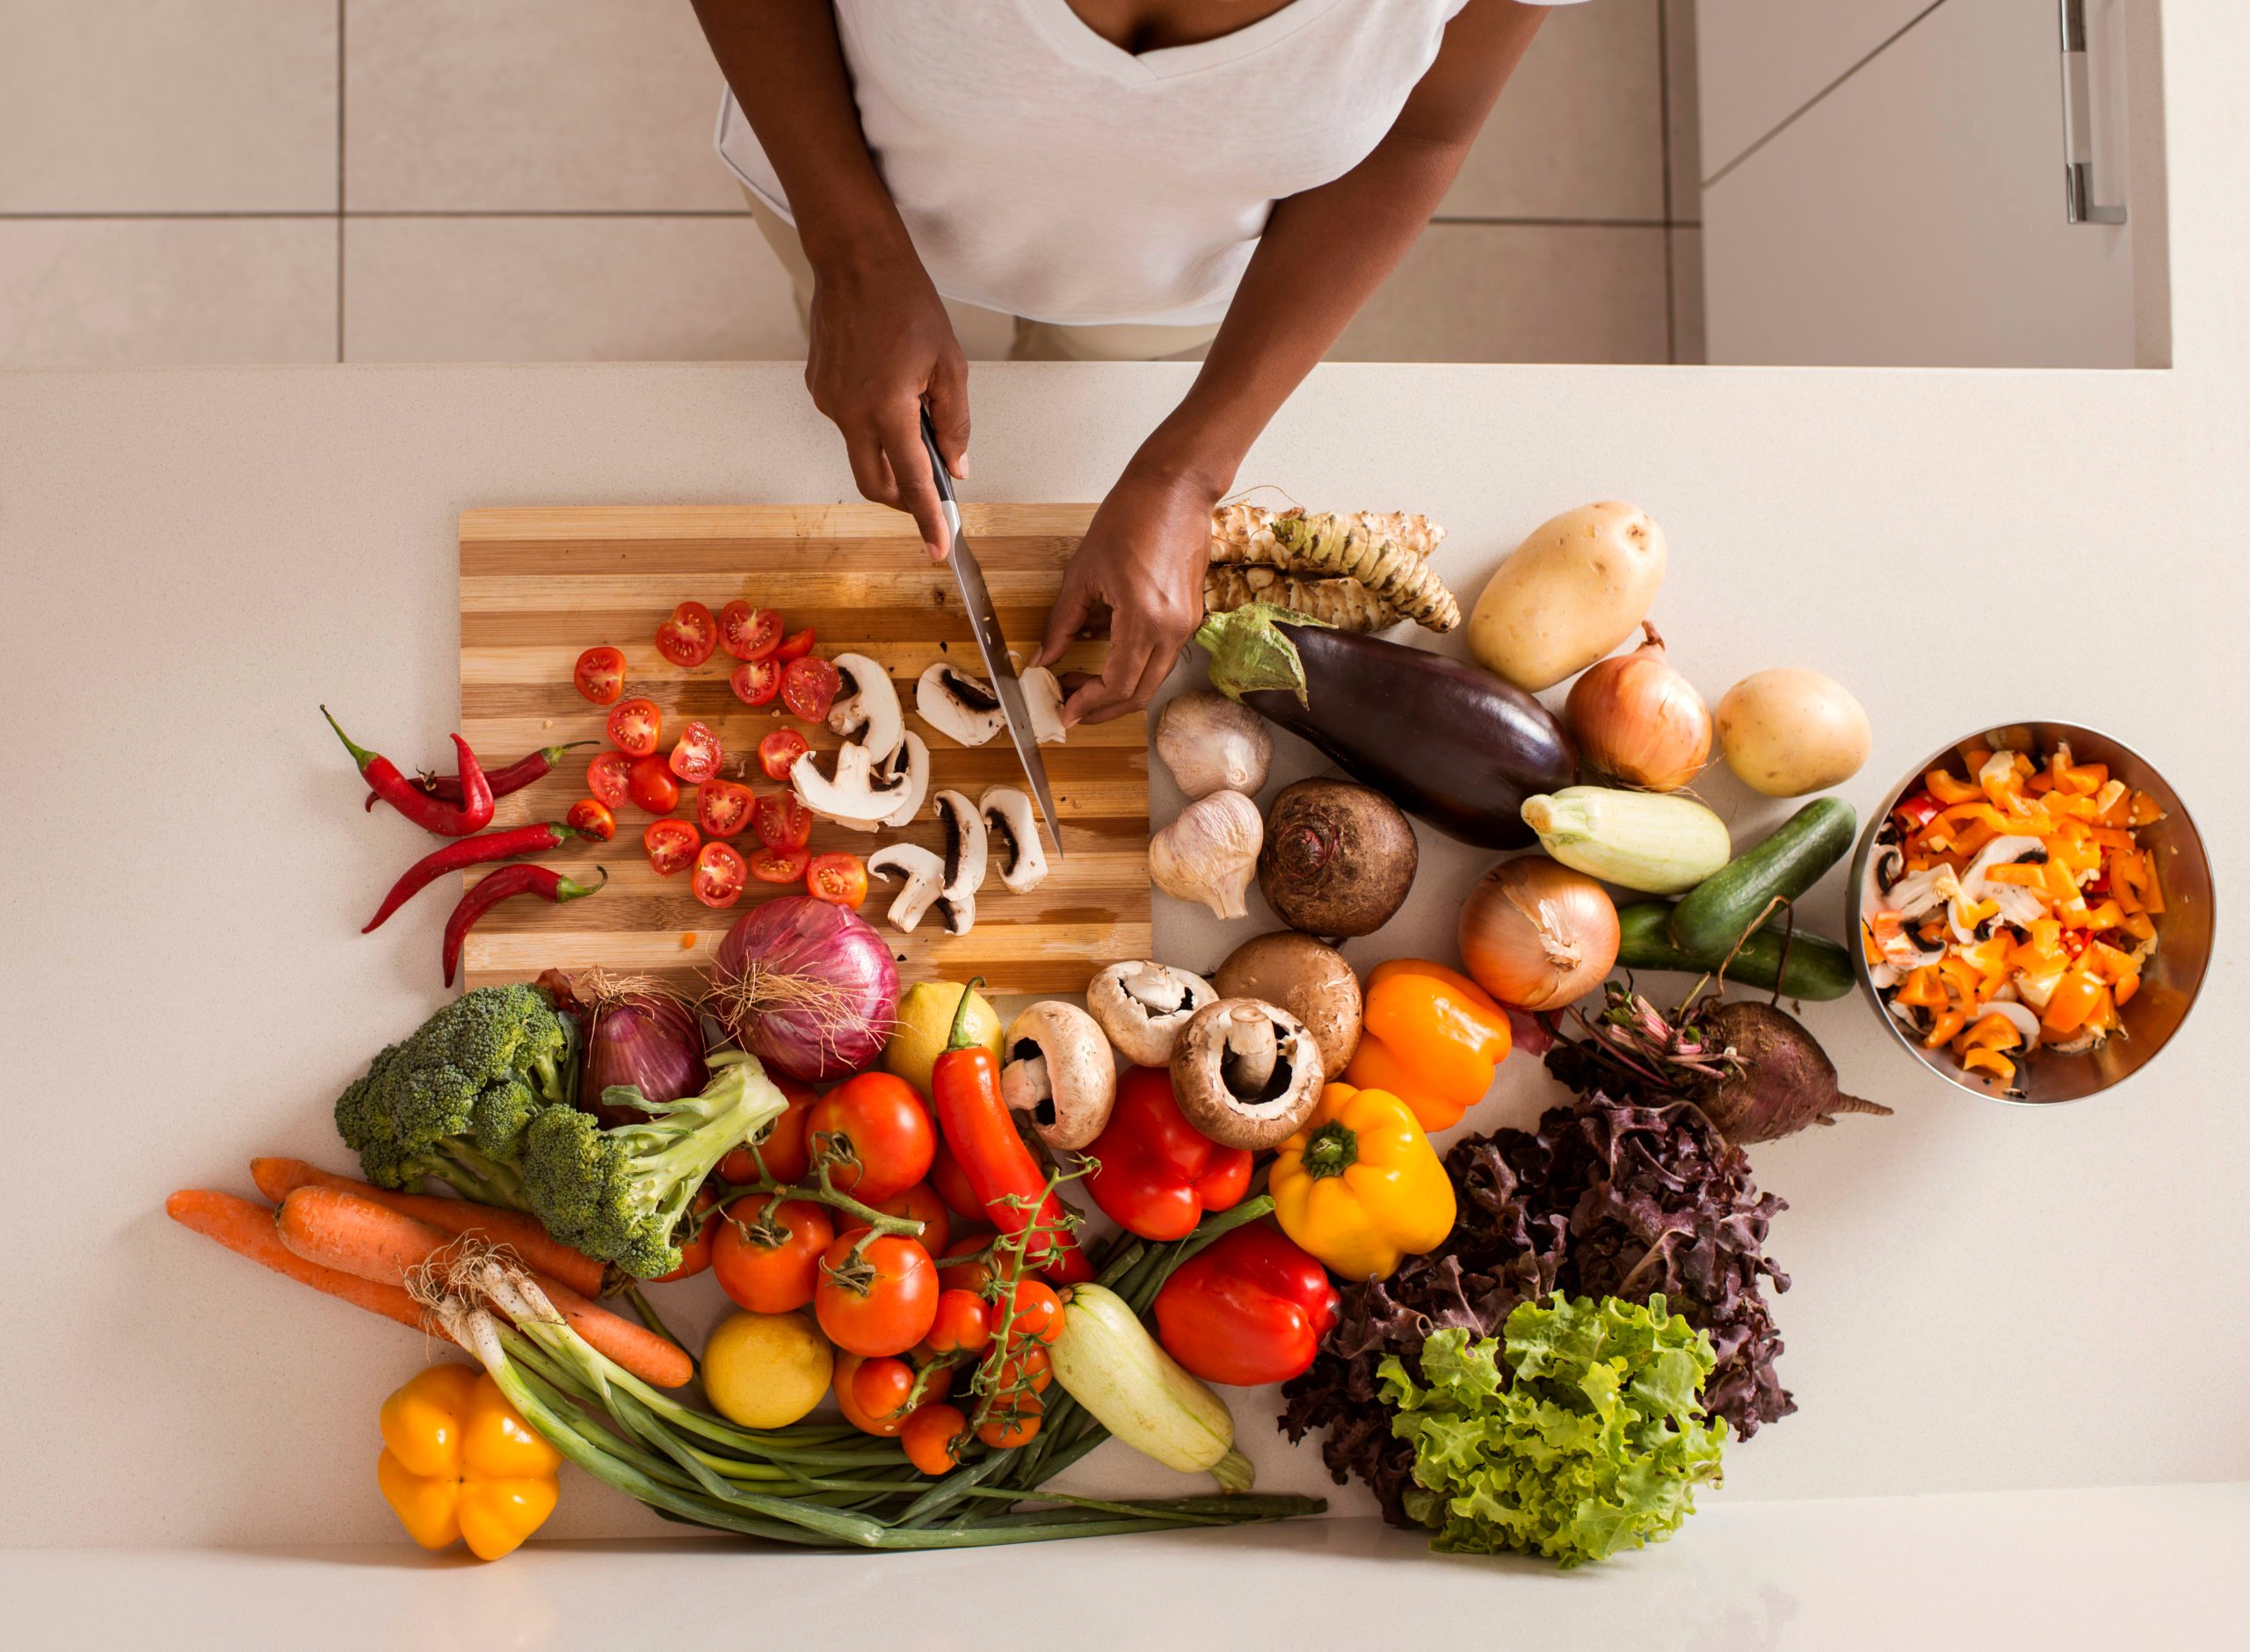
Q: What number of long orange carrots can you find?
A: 3